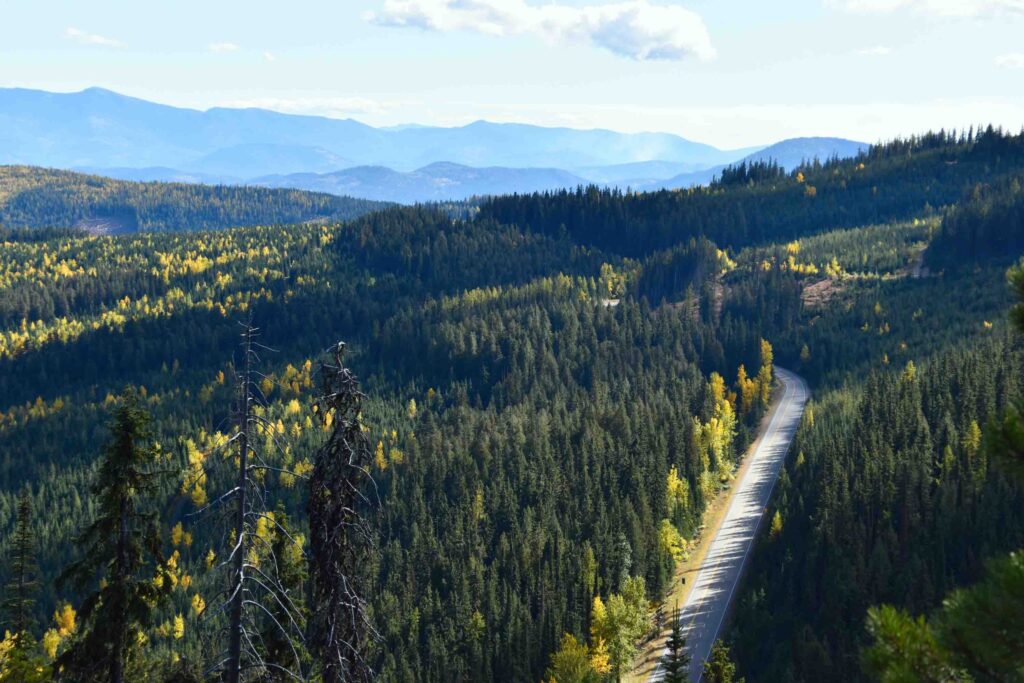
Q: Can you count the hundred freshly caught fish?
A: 0